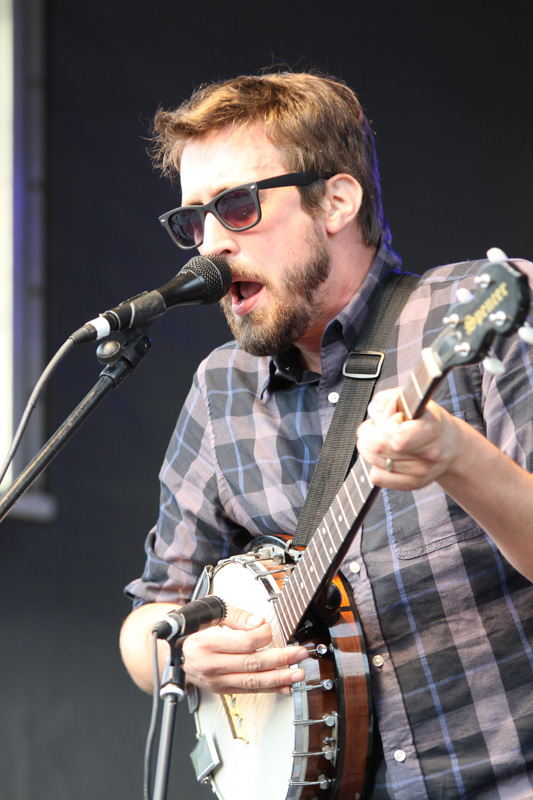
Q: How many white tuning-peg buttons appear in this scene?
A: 4